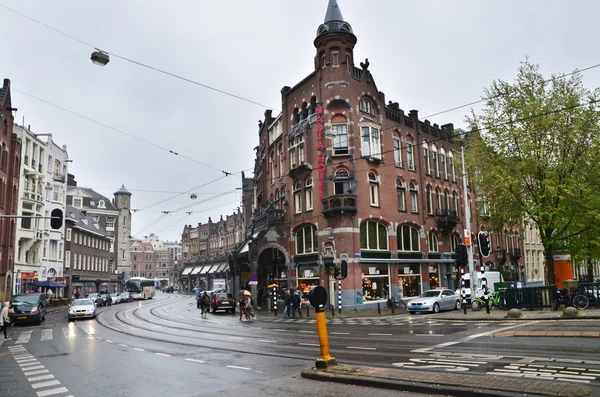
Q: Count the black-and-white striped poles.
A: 4